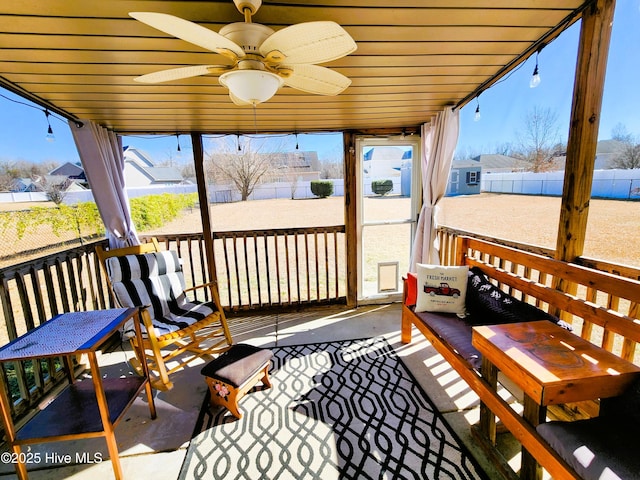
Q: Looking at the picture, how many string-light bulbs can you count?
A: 6